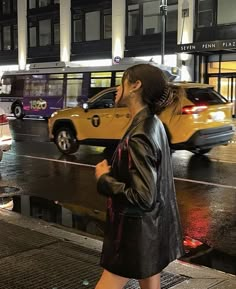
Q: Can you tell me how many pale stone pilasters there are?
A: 4